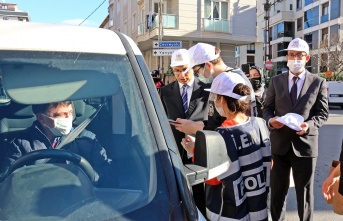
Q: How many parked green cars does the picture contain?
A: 0